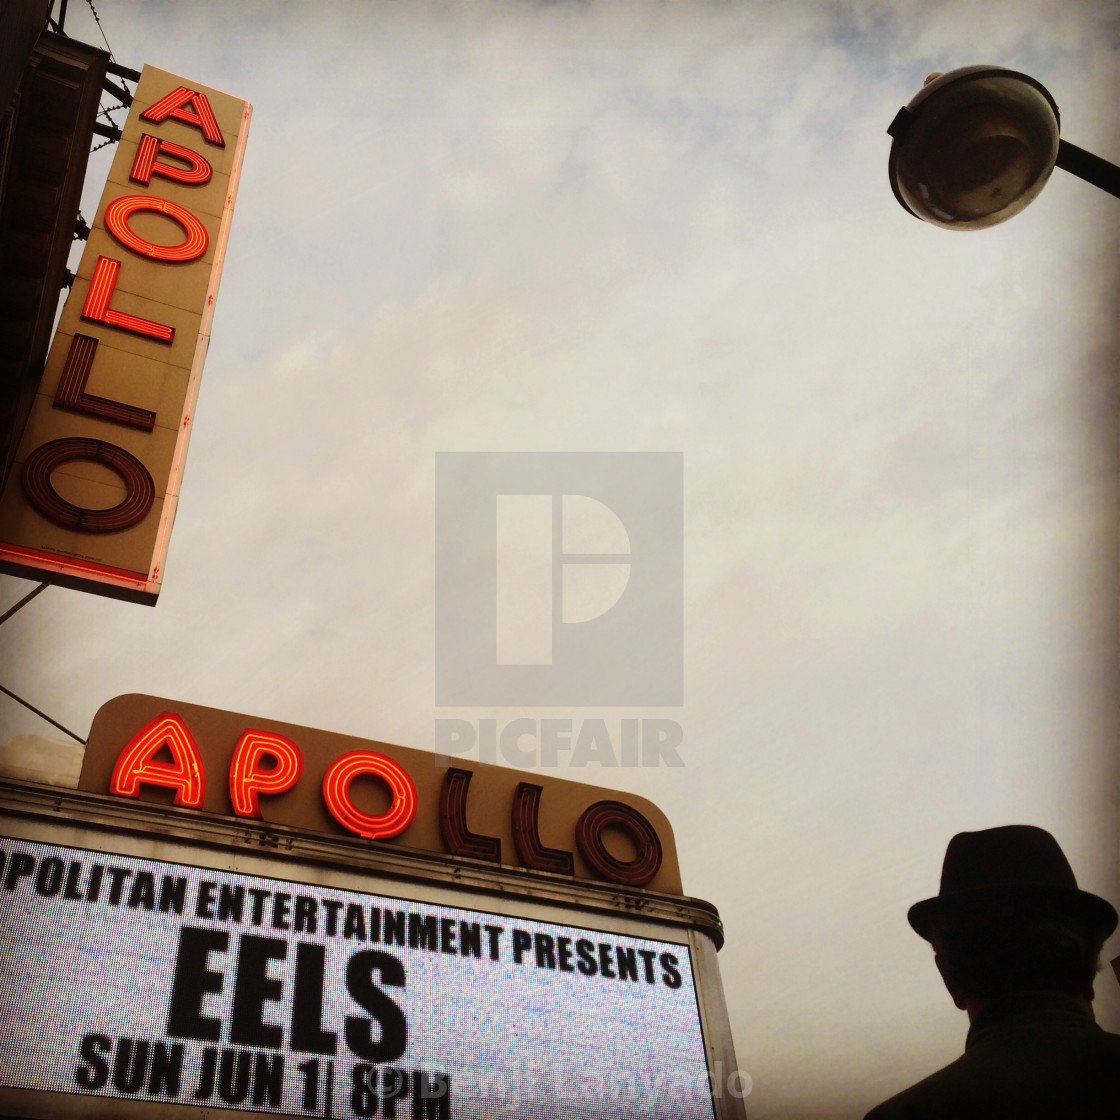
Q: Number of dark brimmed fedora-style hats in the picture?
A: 1